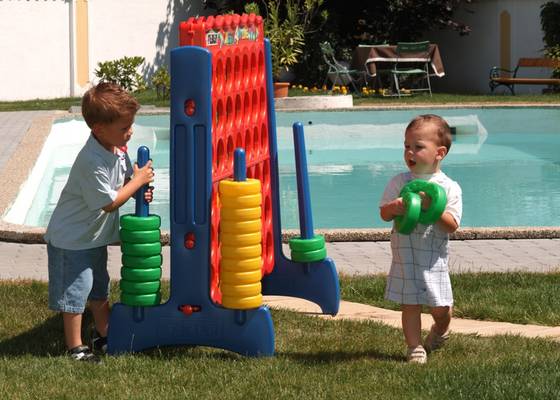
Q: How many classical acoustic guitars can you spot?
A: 0